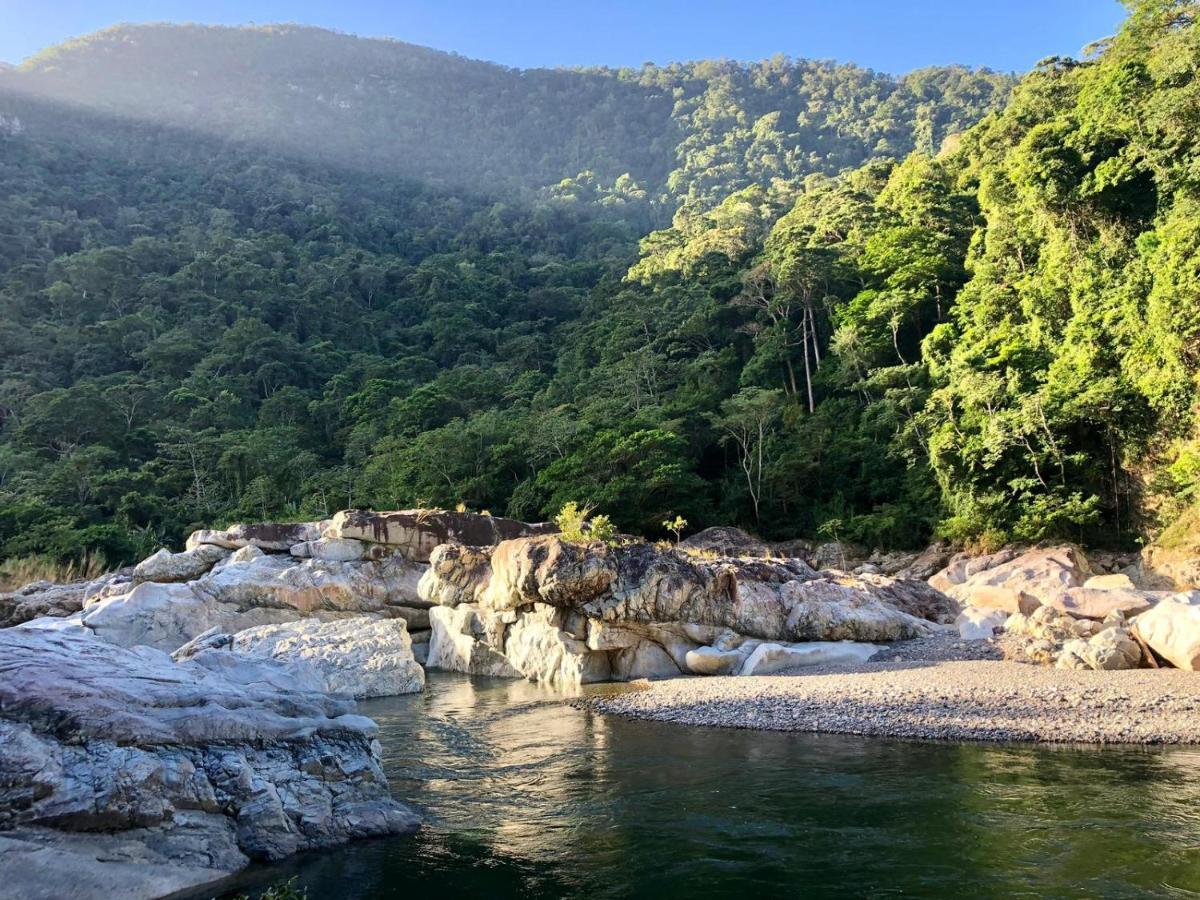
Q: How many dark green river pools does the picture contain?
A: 1